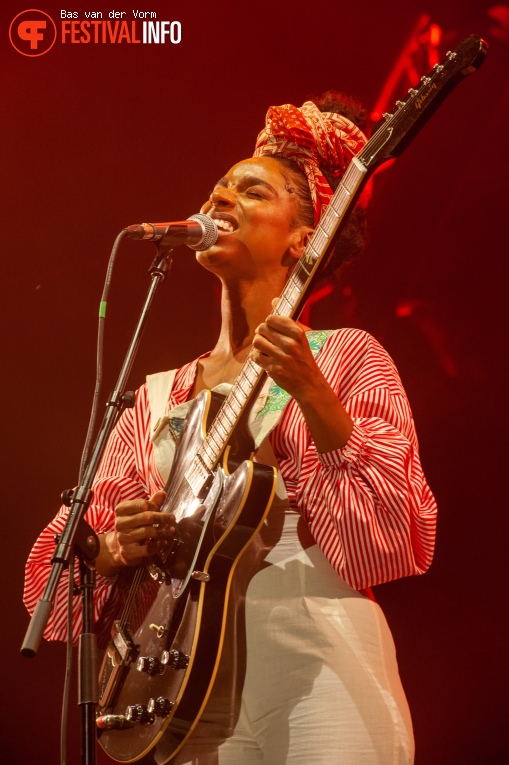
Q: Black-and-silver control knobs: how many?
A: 4